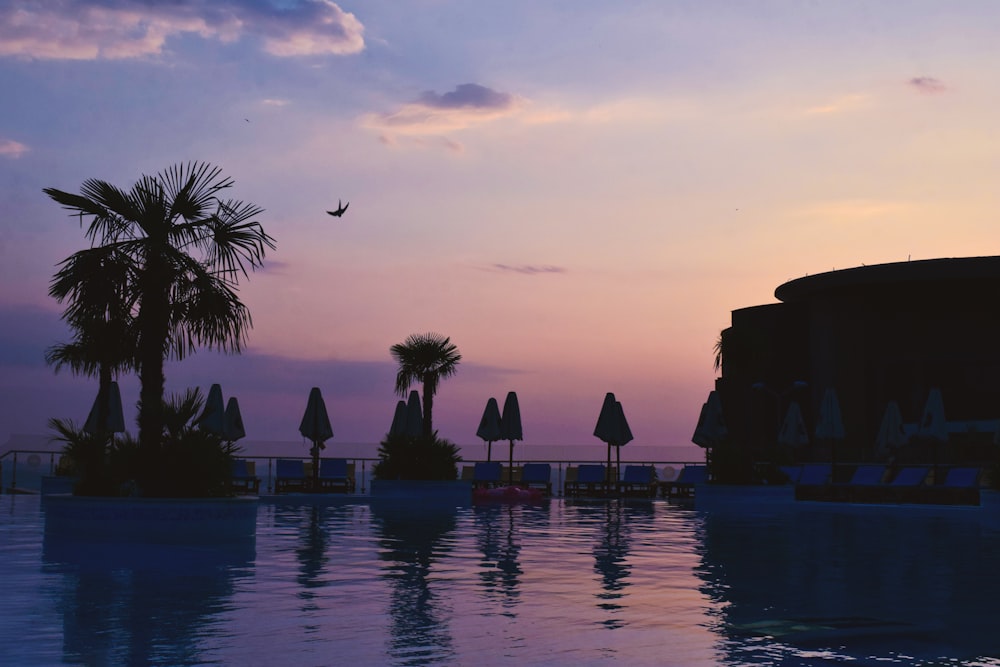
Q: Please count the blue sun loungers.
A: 13